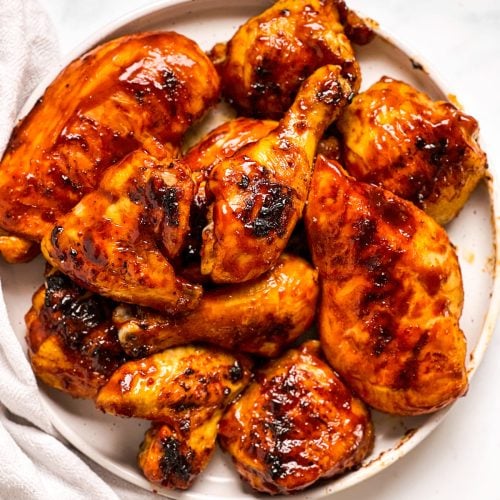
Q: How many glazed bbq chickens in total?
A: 11